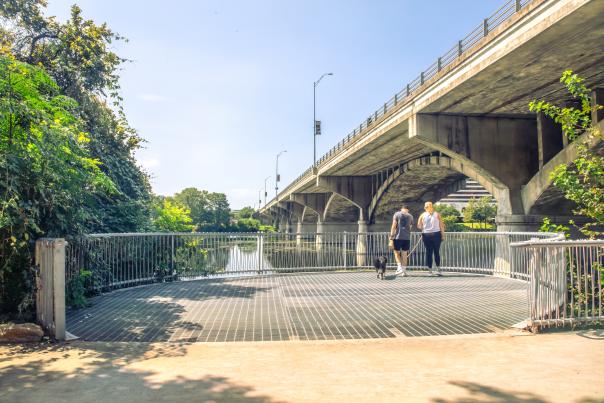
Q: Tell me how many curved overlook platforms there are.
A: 1